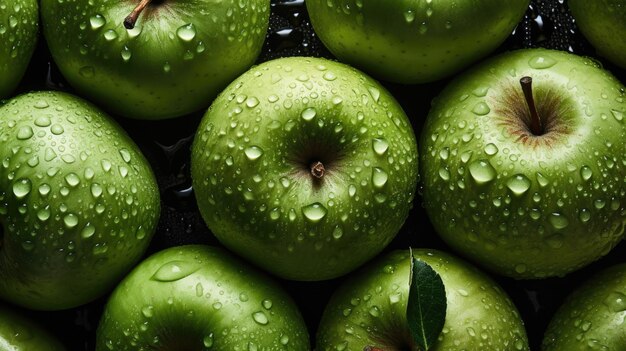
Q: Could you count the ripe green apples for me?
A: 11